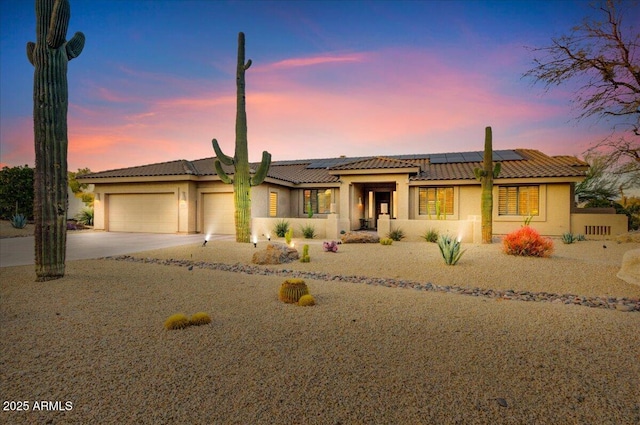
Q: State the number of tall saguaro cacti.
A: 3